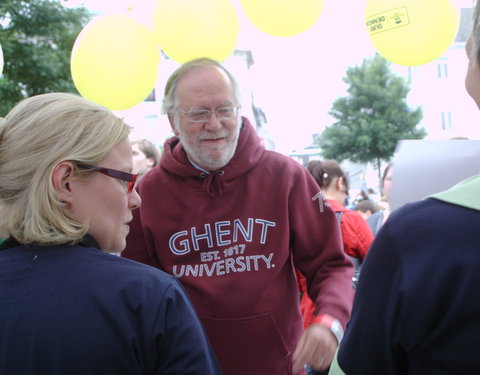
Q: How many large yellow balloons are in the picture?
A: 4